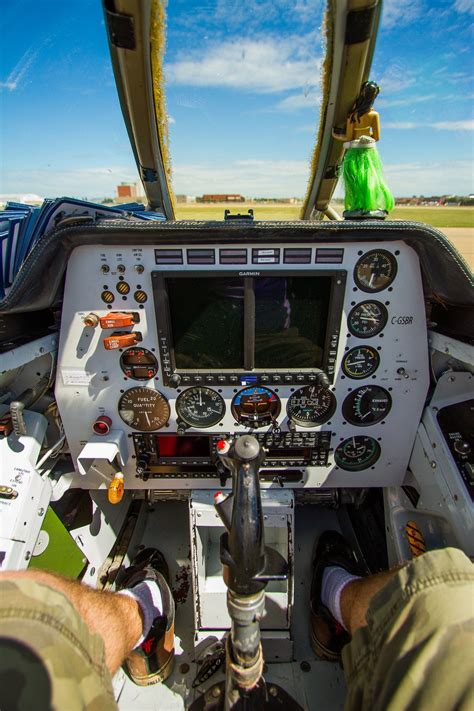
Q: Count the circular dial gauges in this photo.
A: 10